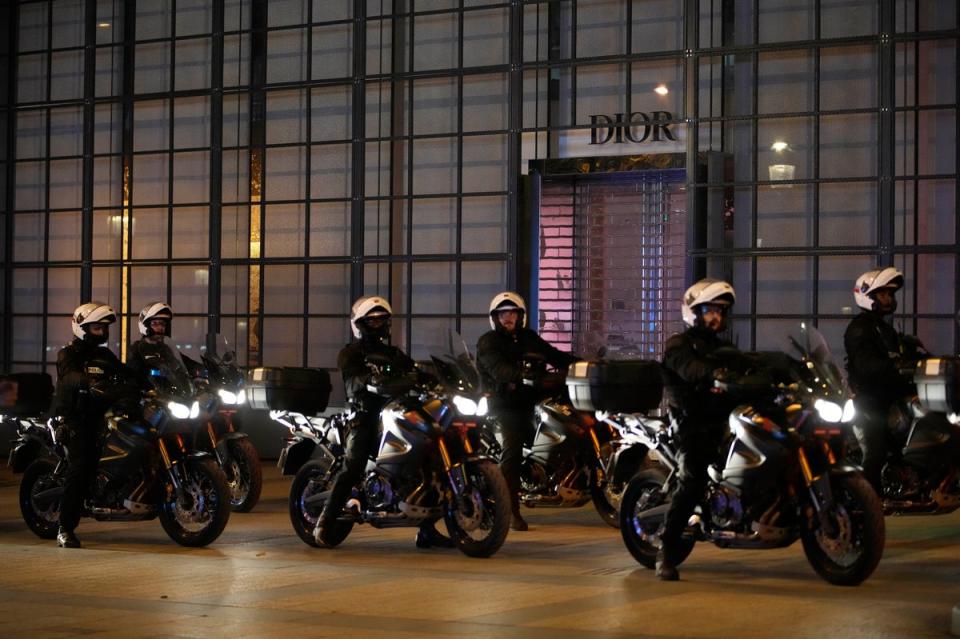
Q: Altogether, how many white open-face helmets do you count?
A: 6